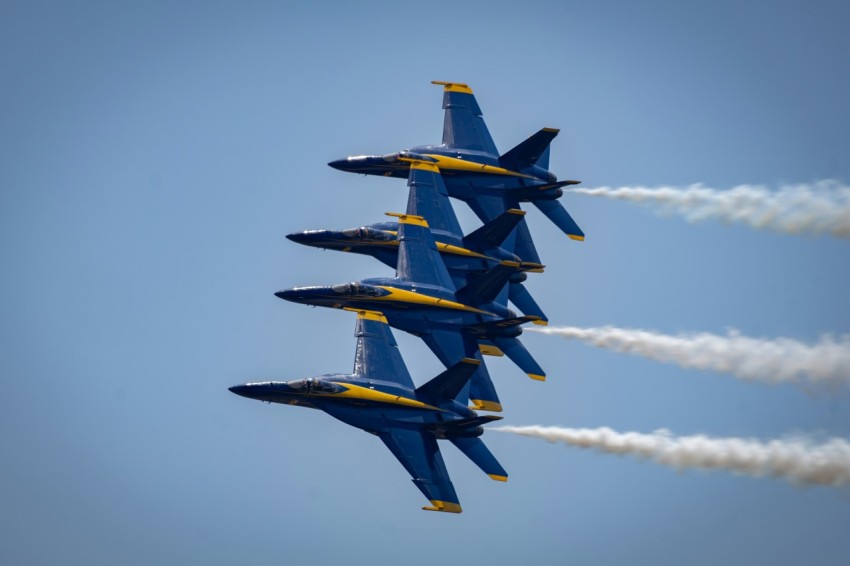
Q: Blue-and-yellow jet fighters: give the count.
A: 4